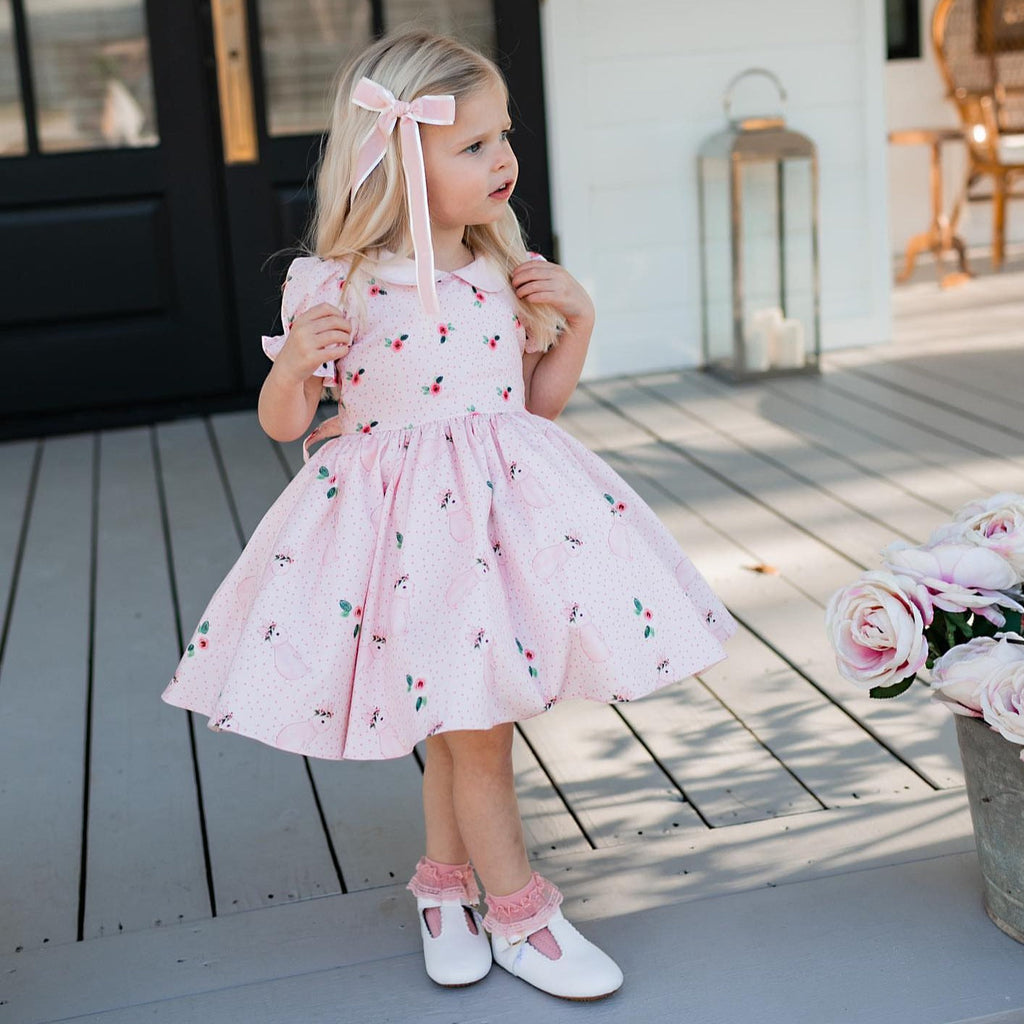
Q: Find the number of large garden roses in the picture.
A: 5